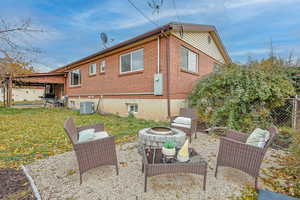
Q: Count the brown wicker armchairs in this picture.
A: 3